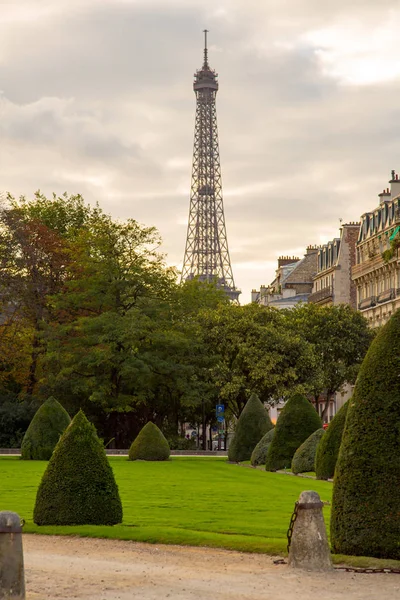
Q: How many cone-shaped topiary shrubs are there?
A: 9